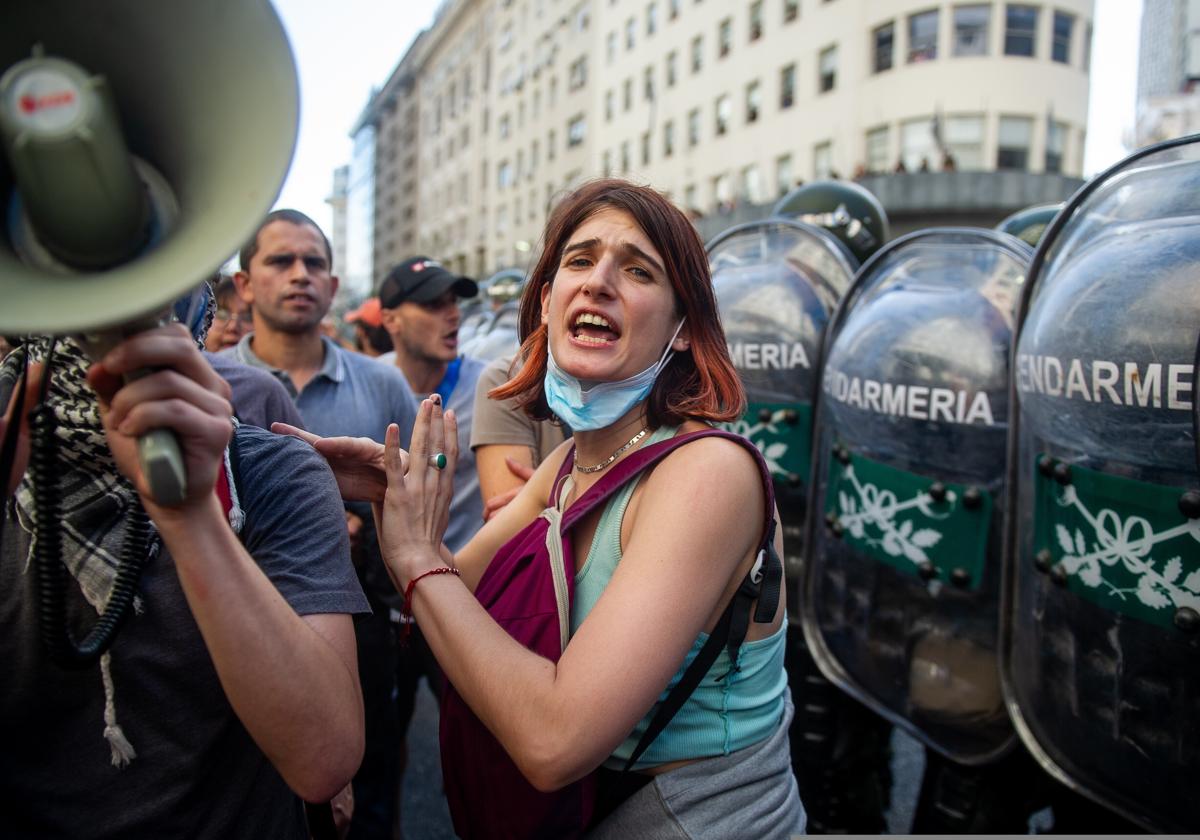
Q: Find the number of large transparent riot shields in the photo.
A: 3